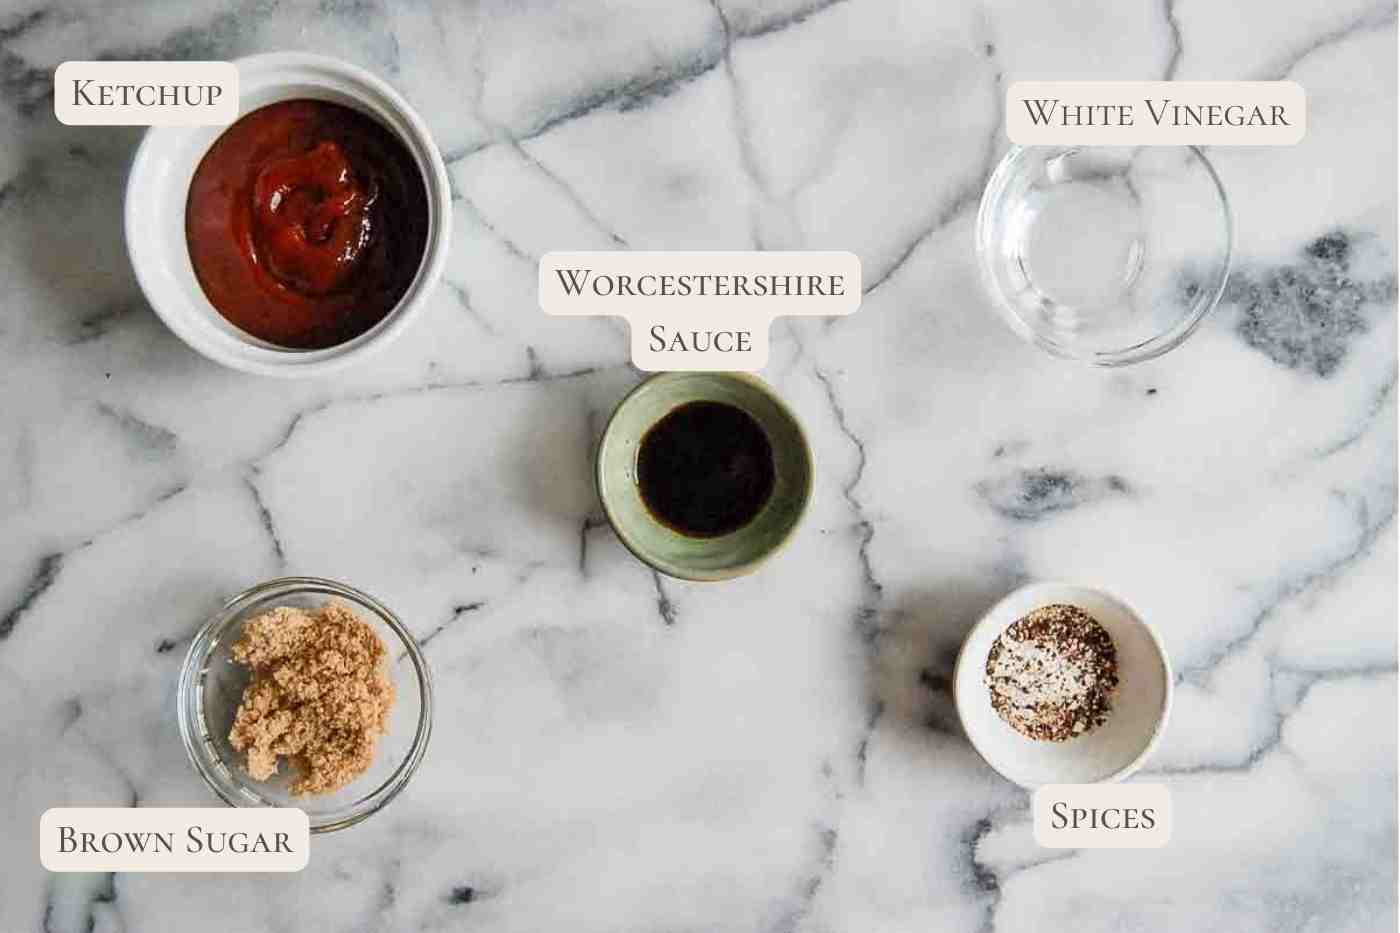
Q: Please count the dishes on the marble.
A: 5